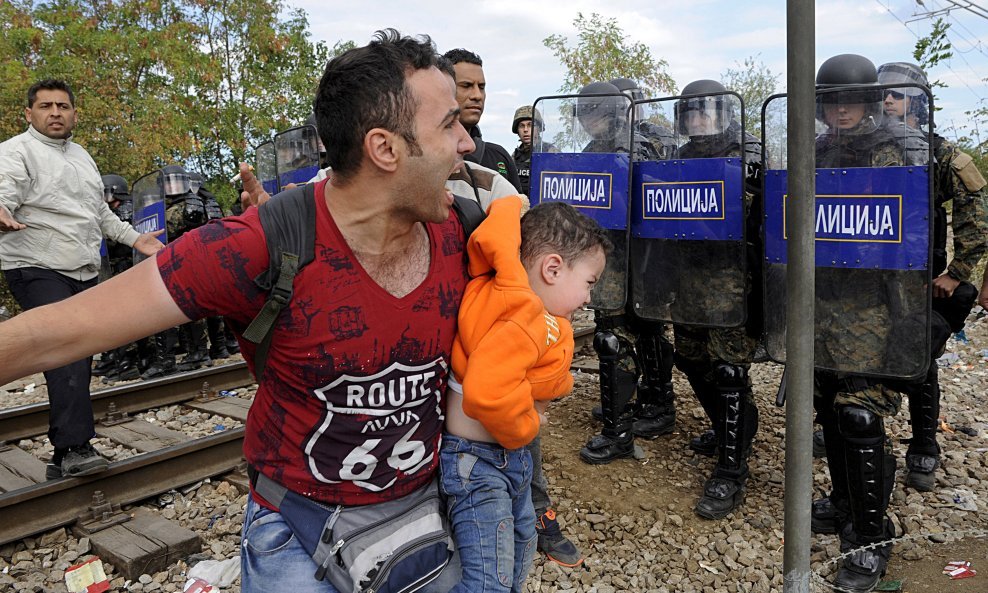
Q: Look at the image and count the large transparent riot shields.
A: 6